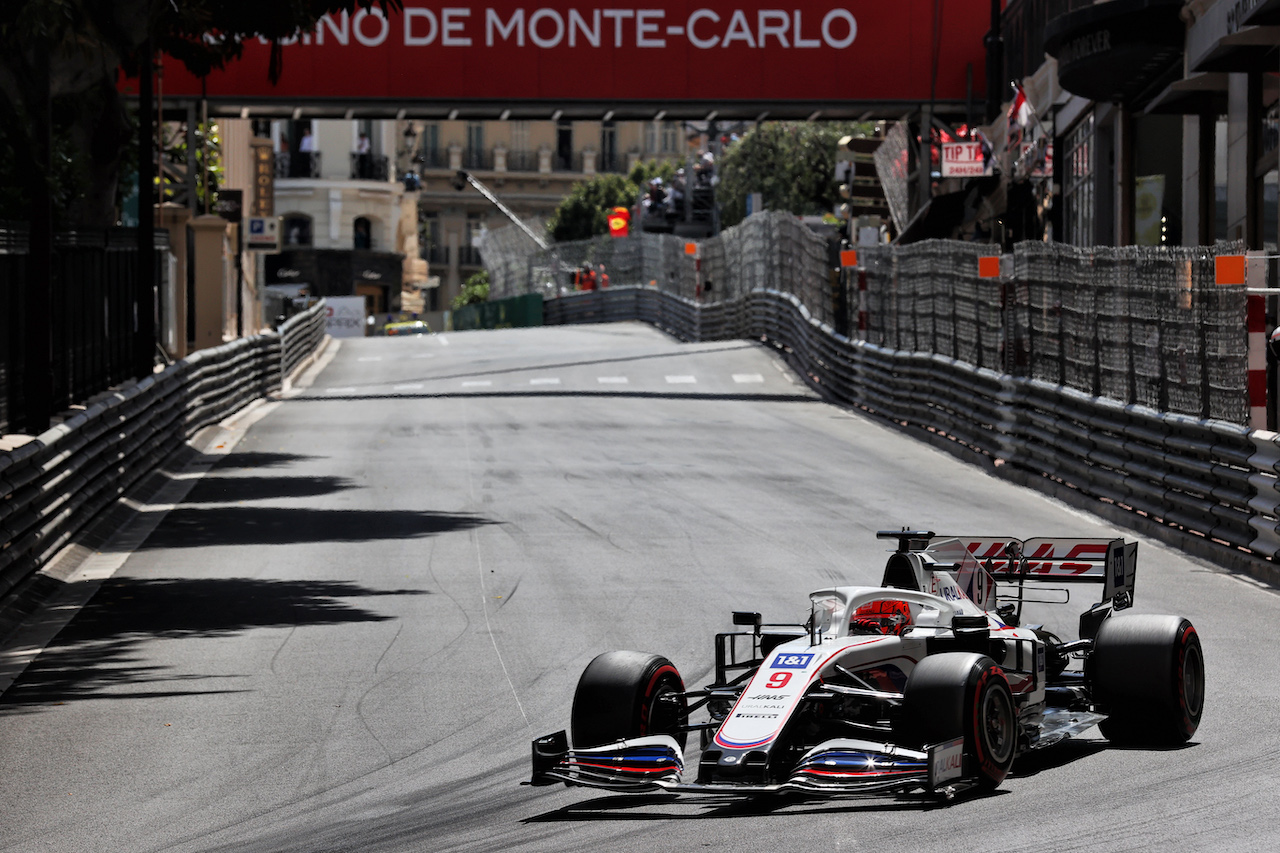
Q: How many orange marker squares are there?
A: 4